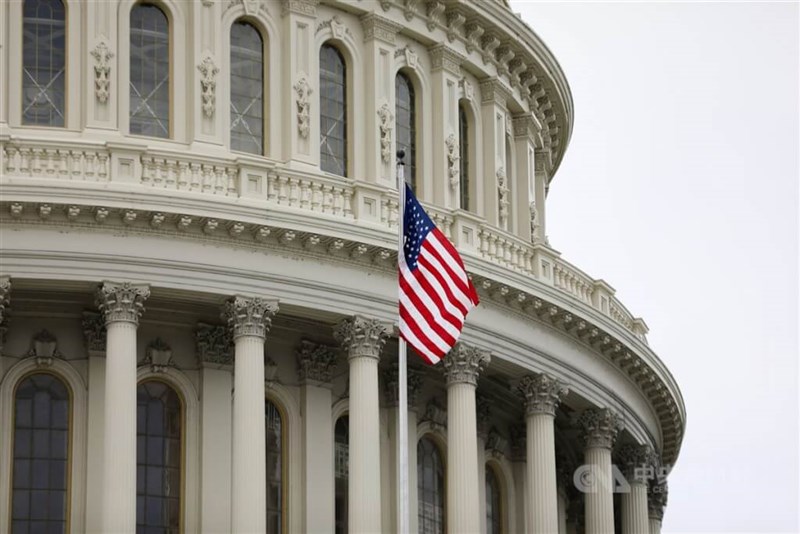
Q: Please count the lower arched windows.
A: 6